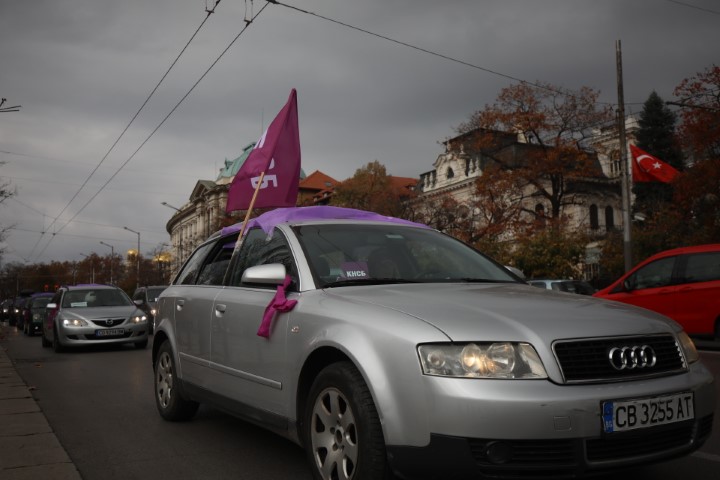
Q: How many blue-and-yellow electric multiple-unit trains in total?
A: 0